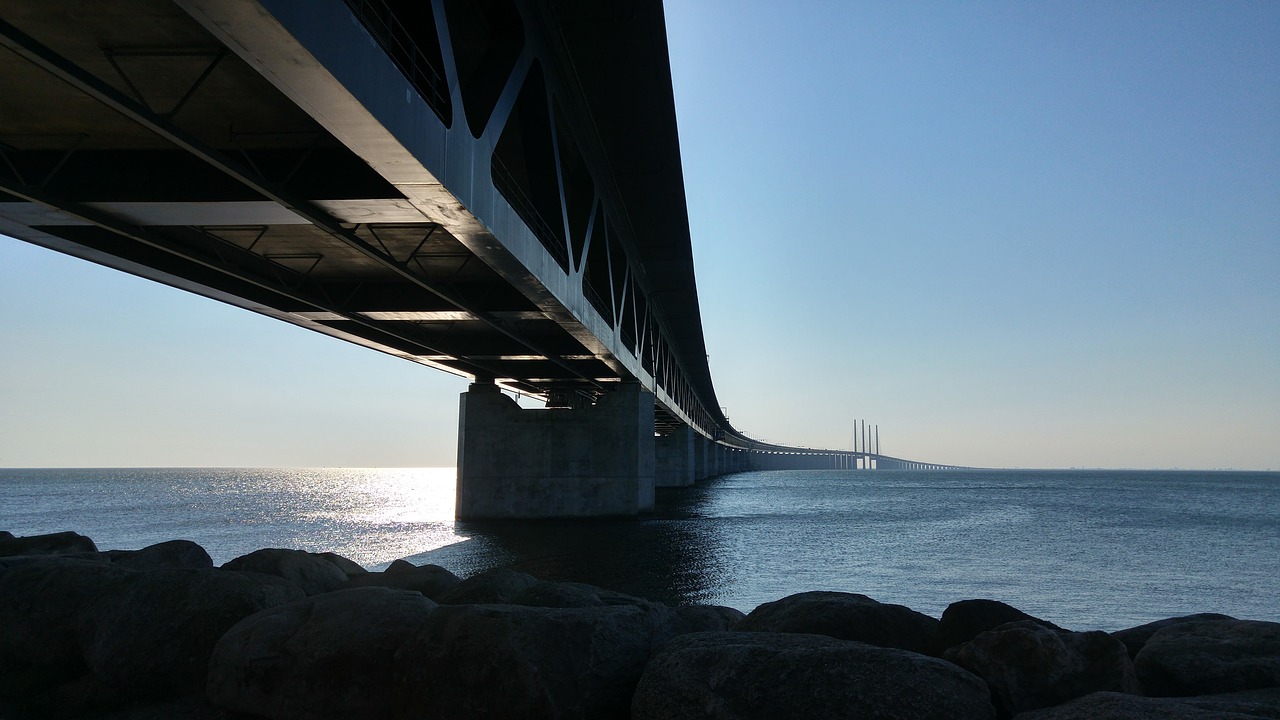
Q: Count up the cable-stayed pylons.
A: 4